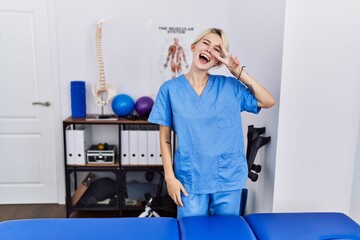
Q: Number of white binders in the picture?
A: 7